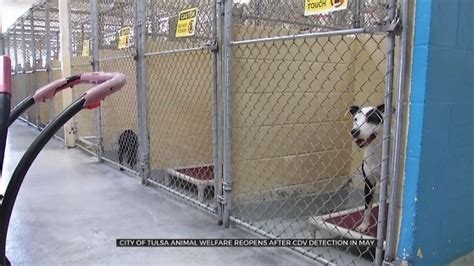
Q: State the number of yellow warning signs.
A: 4